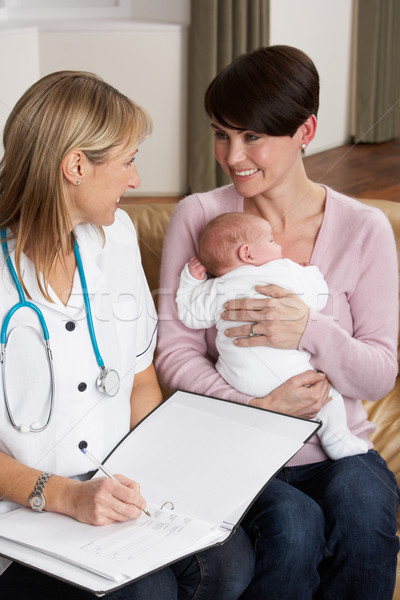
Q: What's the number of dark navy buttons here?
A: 3